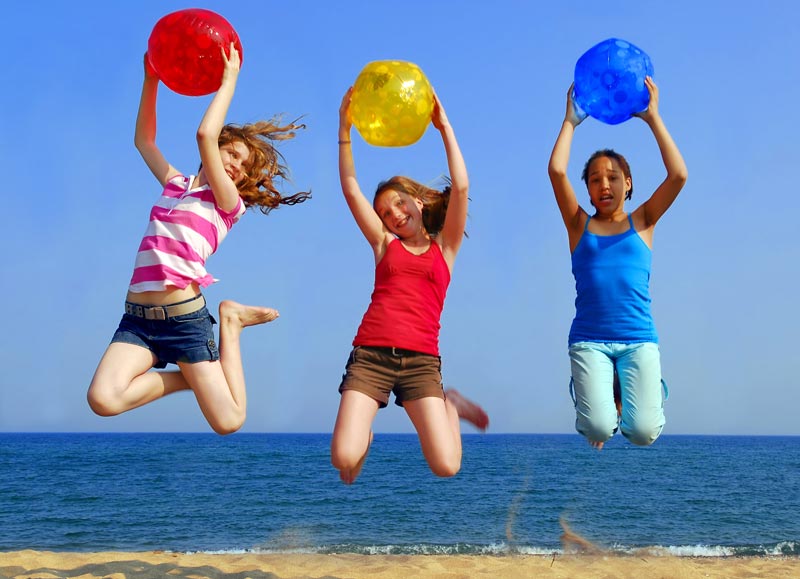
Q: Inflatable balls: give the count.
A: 3